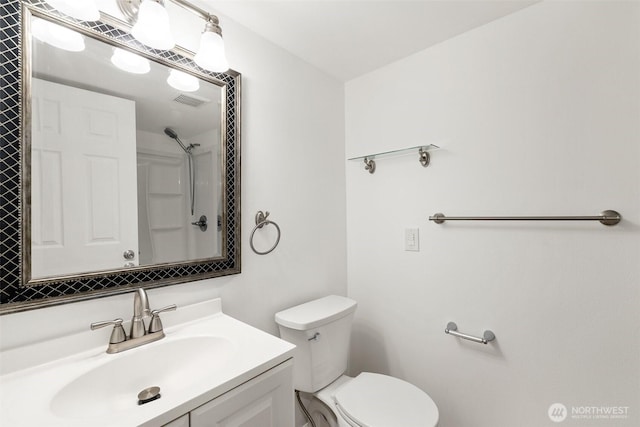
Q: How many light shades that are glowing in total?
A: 3